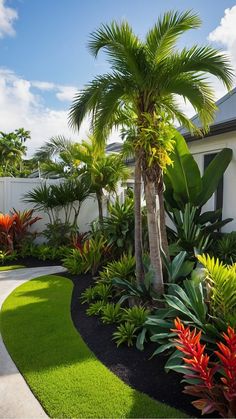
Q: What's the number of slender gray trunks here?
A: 3